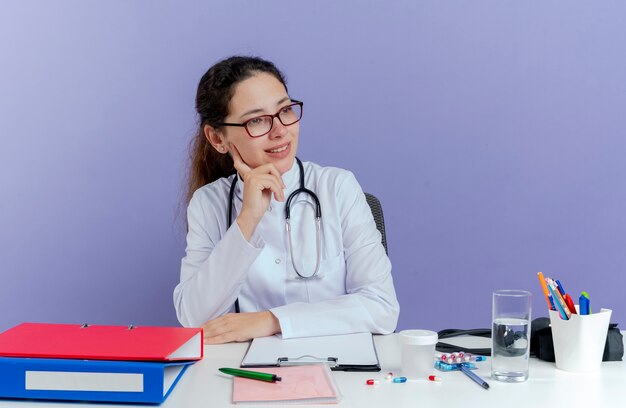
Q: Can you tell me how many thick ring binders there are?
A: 2